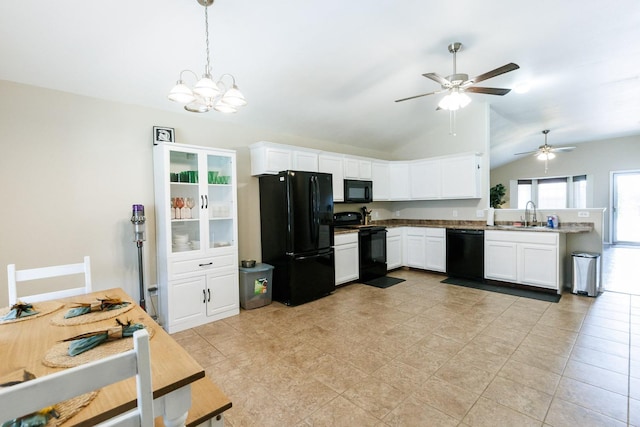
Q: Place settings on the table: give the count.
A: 4